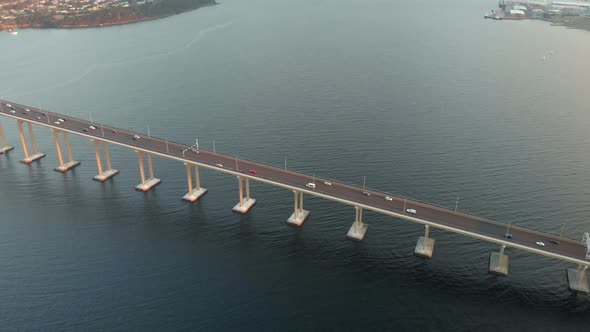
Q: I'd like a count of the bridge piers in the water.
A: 12